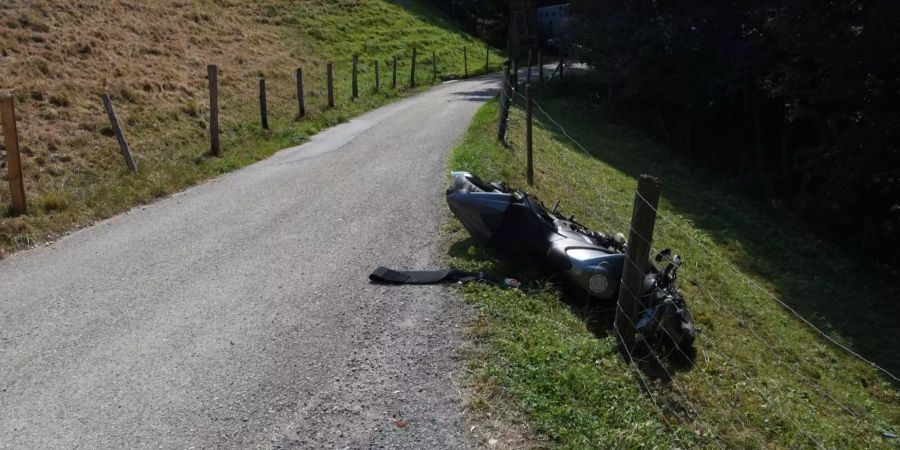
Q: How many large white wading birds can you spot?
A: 0